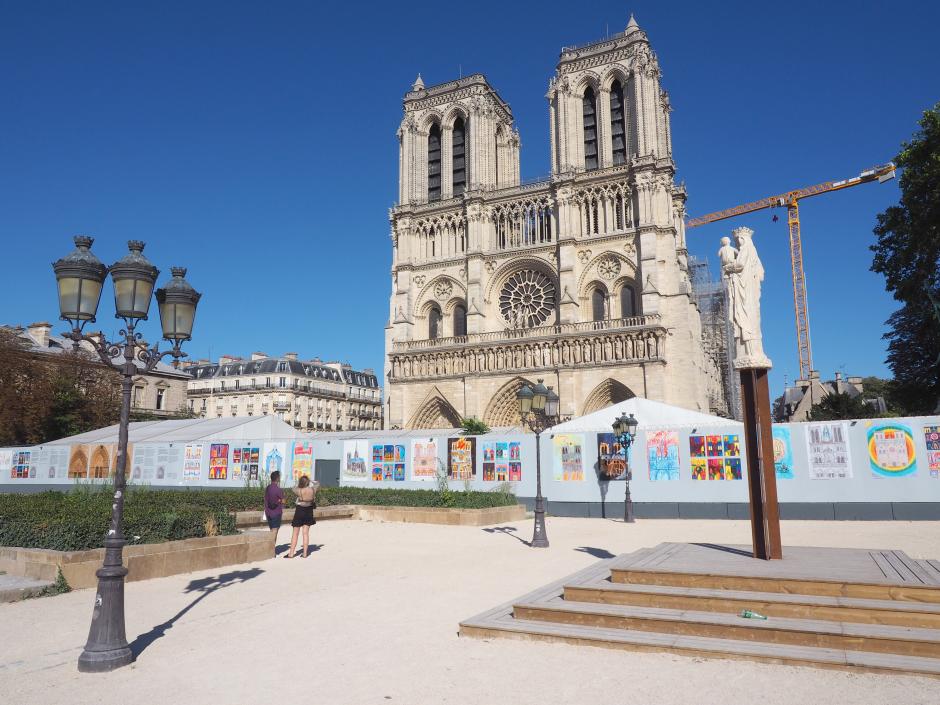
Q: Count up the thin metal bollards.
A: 0